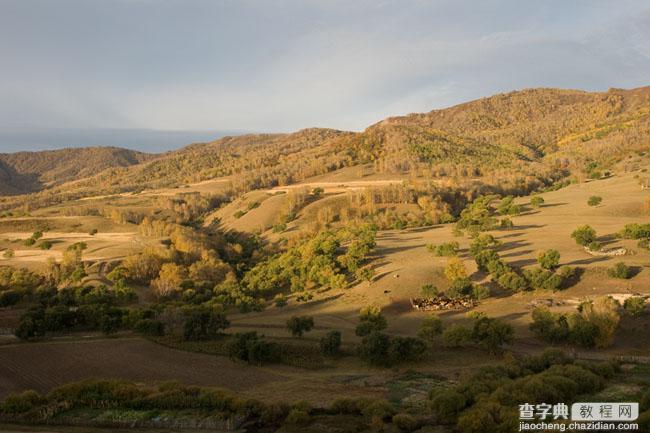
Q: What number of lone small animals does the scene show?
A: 2